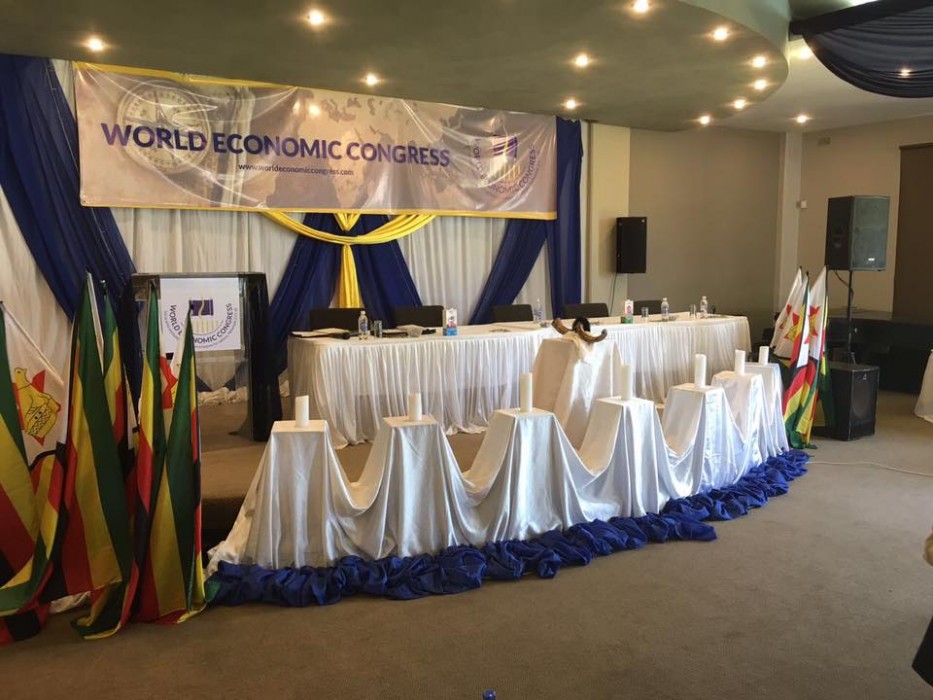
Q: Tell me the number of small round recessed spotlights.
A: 14